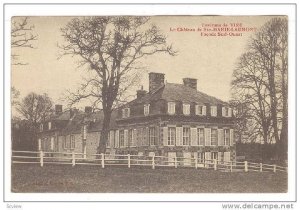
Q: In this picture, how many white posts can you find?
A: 12